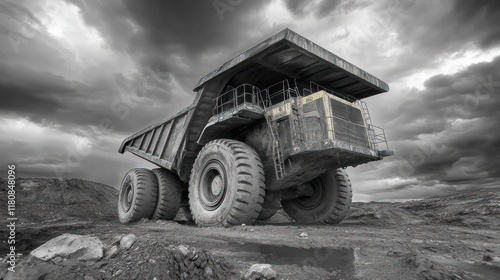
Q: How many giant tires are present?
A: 4